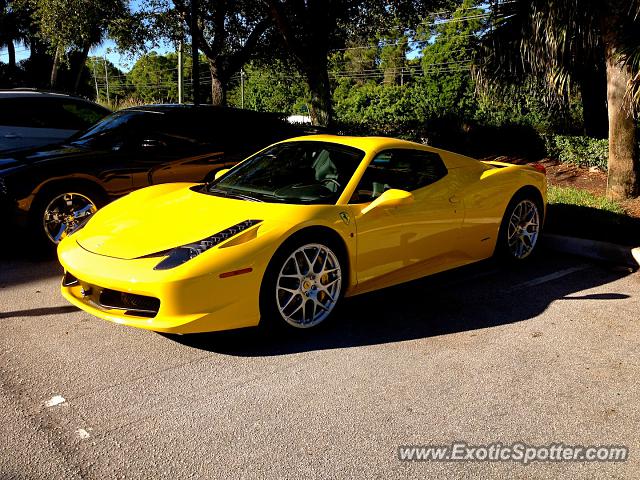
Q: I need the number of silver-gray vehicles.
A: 1